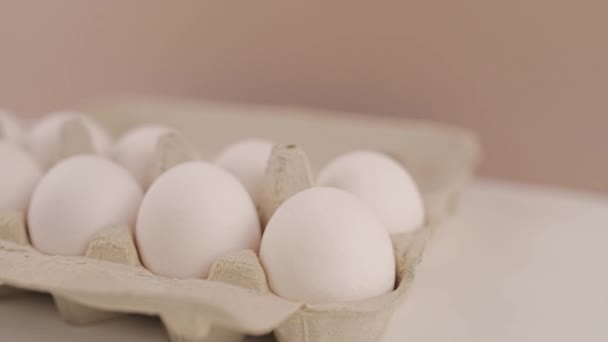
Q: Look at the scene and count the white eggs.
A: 9